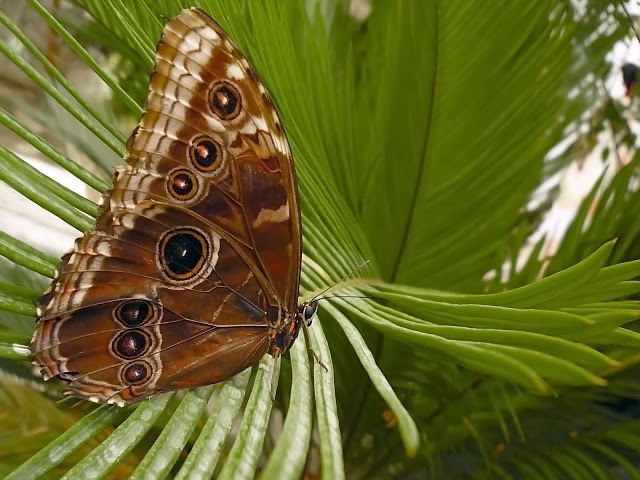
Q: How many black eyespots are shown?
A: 7